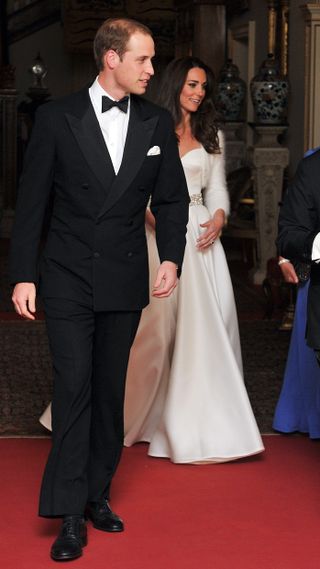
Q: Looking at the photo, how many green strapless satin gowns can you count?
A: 0